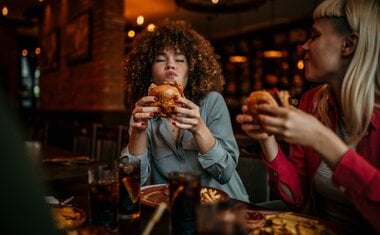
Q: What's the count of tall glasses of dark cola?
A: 3